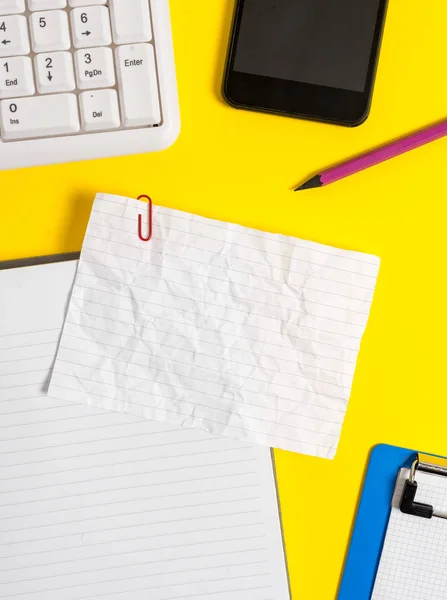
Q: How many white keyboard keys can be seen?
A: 13